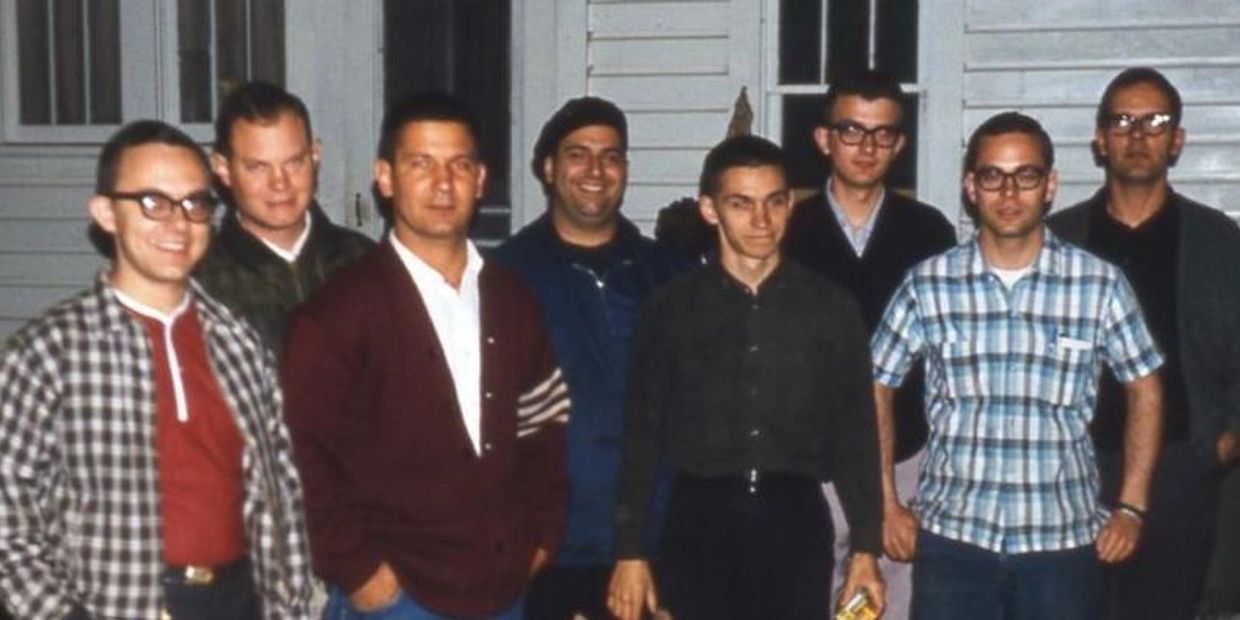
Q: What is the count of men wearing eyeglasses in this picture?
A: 4